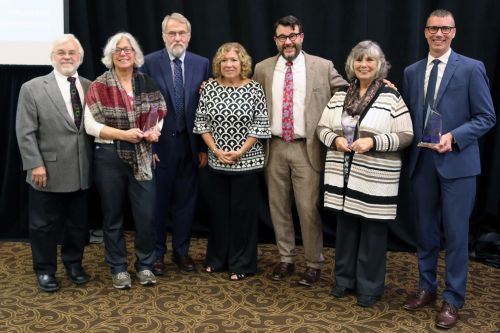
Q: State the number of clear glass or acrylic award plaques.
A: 3